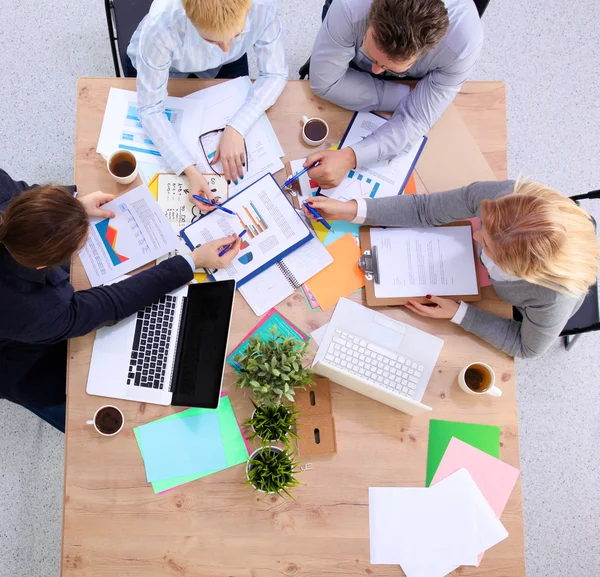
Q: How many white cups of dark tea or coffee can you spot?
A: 4